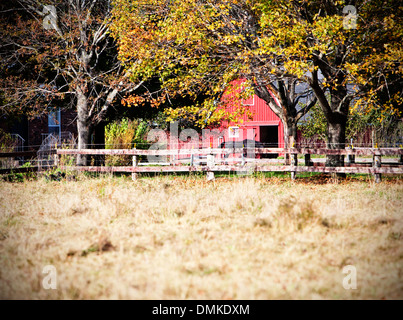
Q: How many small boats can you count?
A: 0